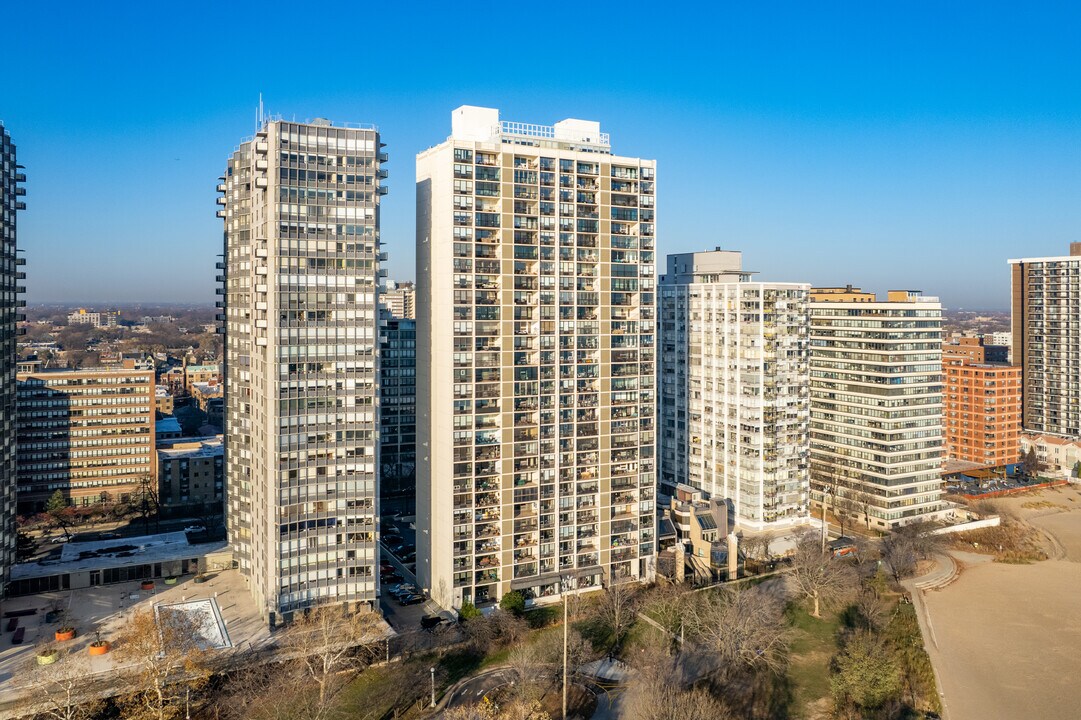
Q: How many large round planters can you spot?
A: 7